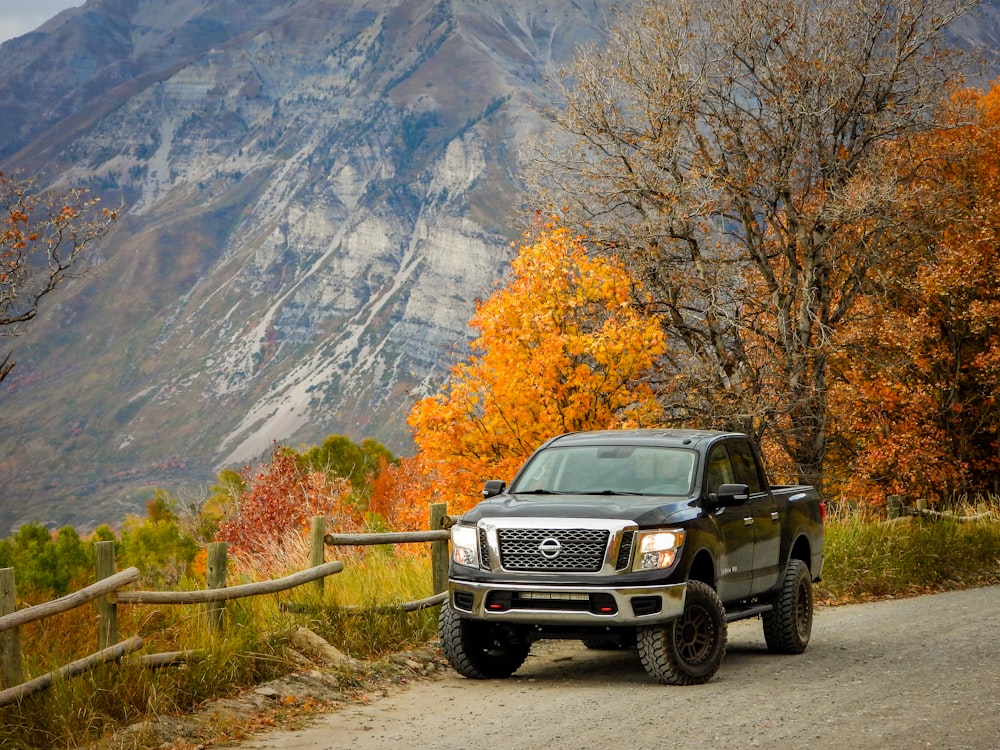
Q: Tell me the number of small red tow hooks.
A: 2